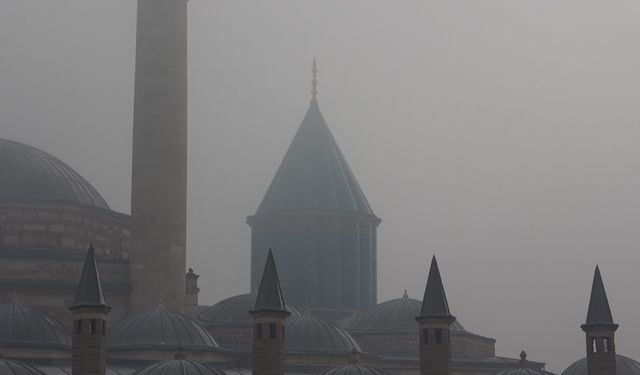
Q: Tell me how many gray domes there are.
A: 11